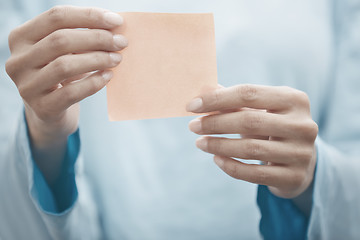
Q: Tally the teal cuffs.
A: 2